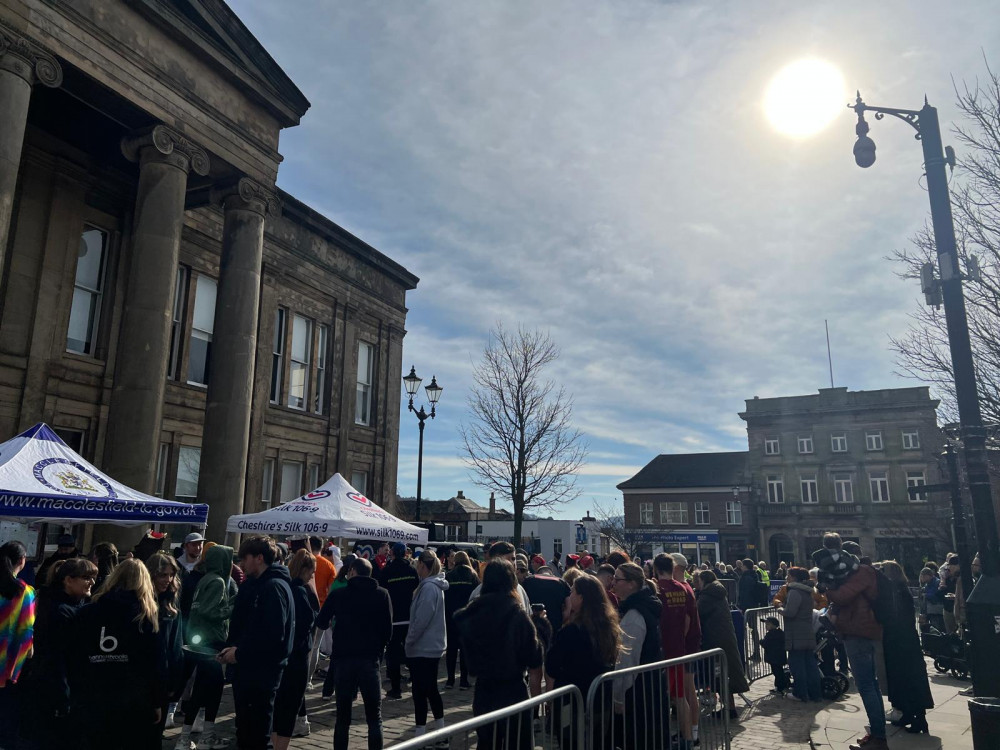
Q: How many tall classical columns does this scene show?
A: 3